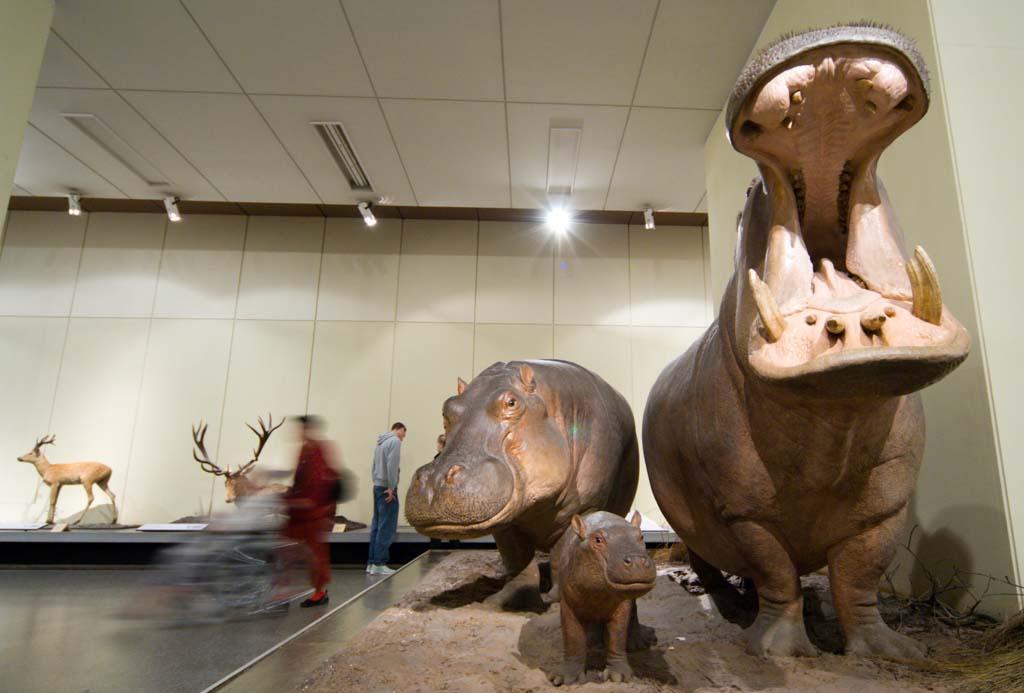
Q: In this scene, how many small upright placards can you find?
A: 2